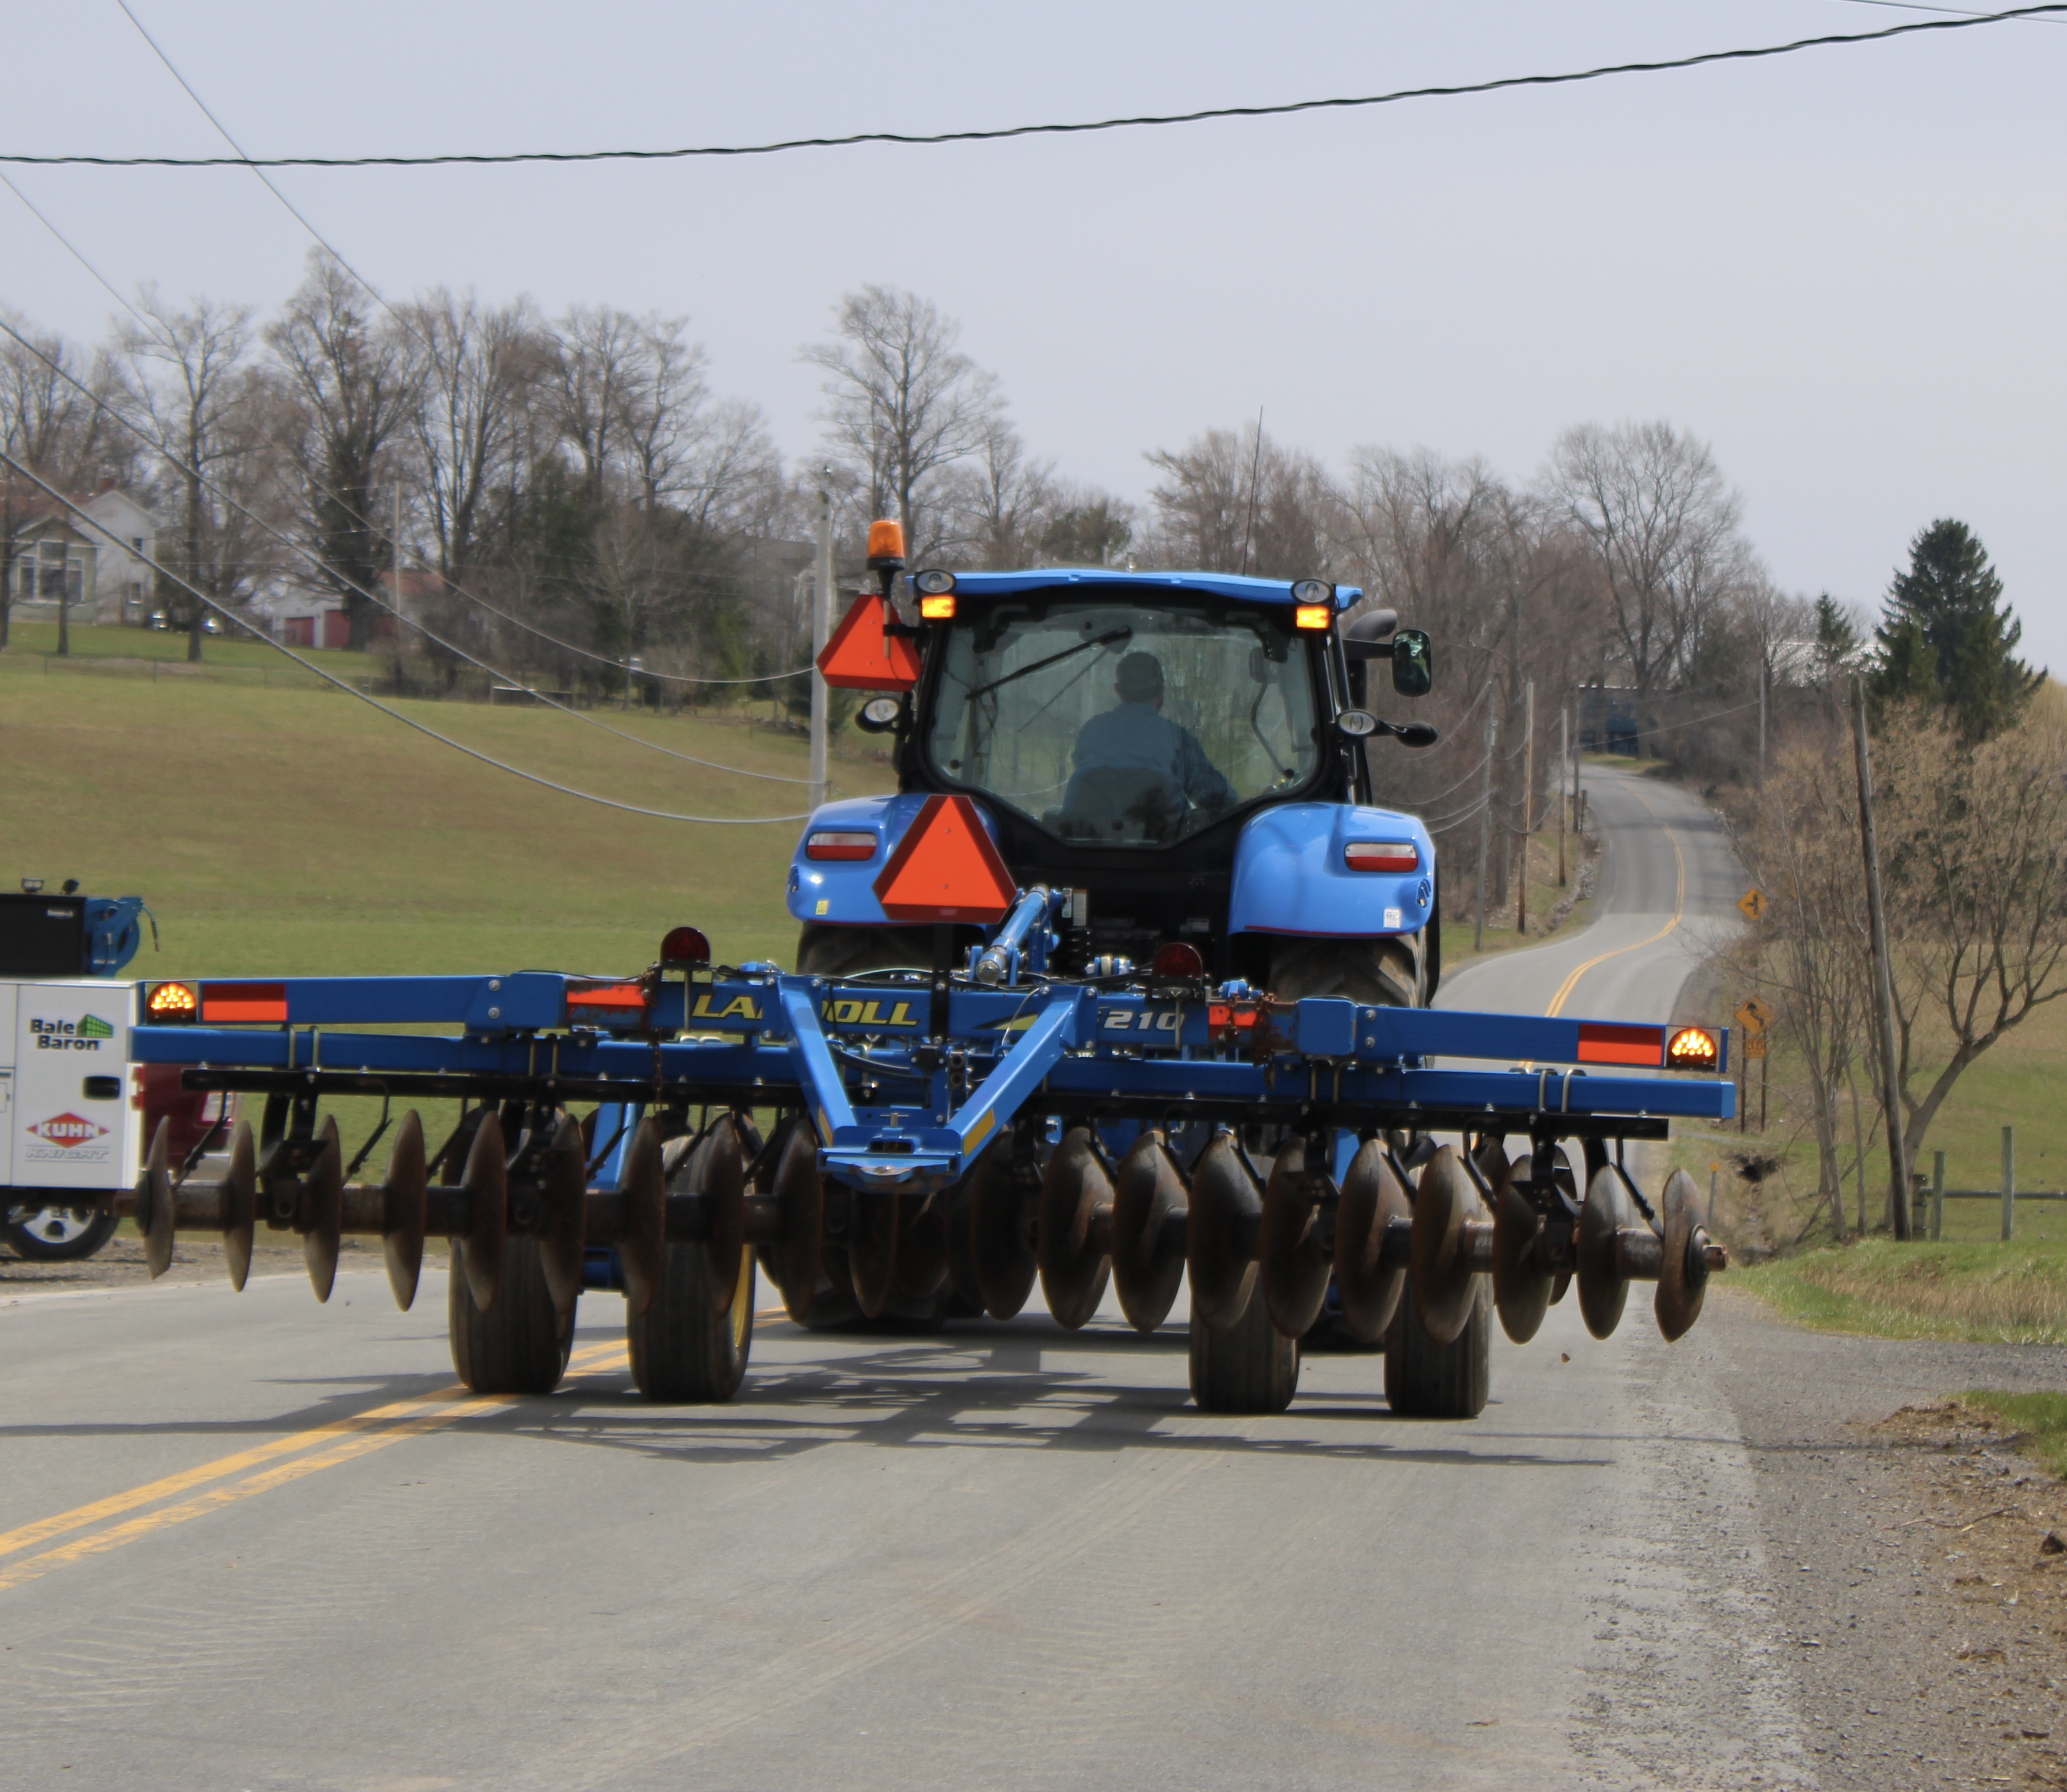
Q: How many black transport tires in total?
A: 4